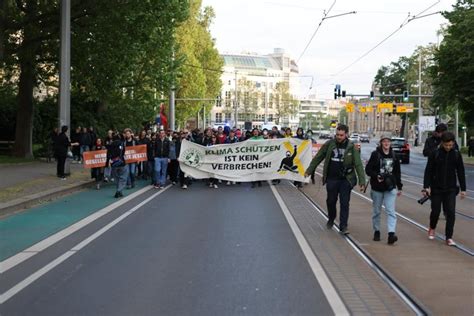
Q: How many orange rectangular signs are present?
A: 2